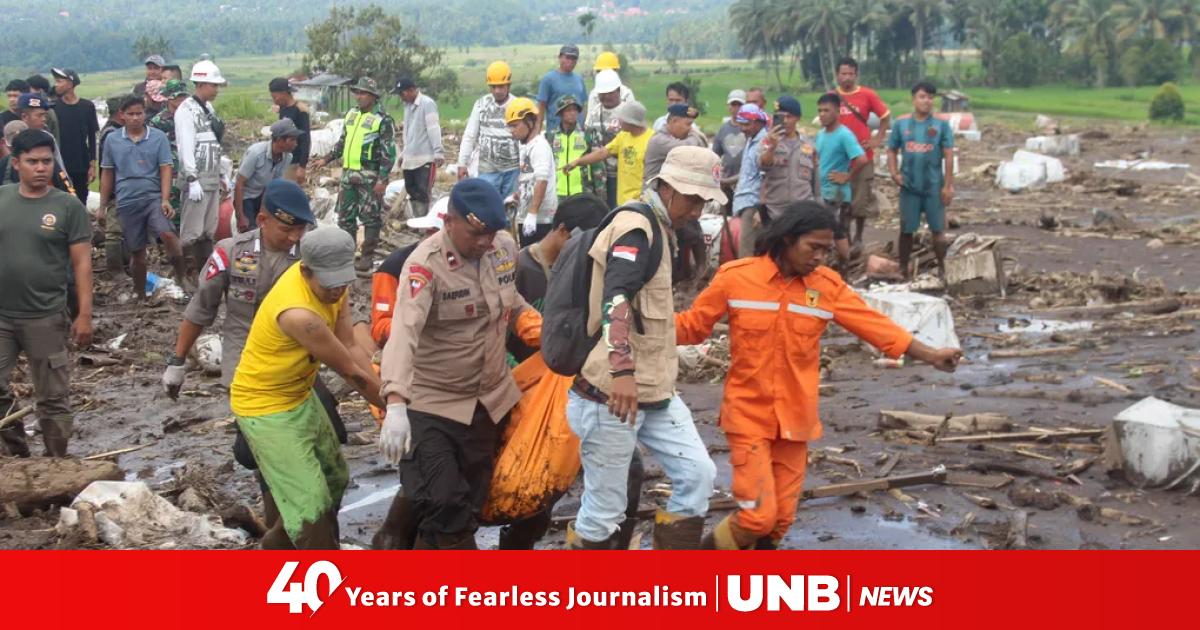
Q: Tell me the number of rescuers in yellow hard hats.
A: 3